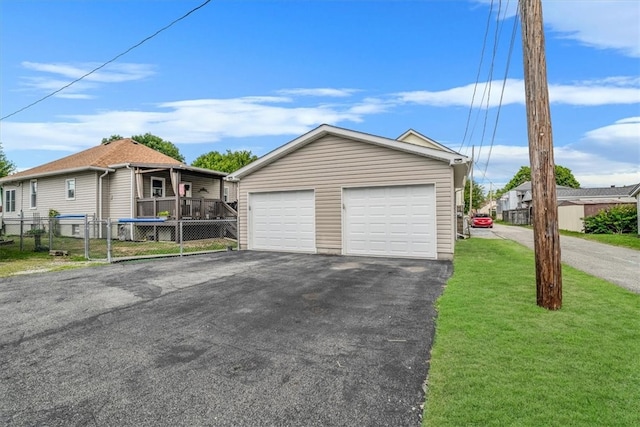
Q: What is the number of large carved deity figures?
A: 0